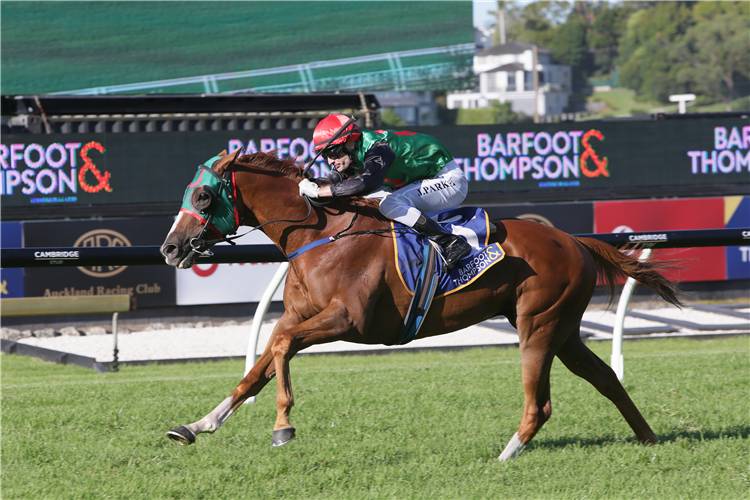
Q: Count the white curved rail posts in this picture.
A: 2